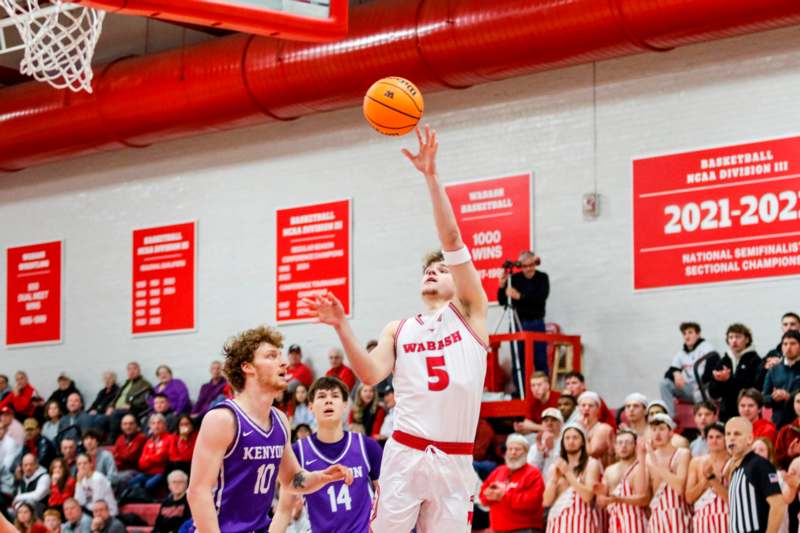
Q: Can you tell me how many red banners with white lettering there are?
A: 5